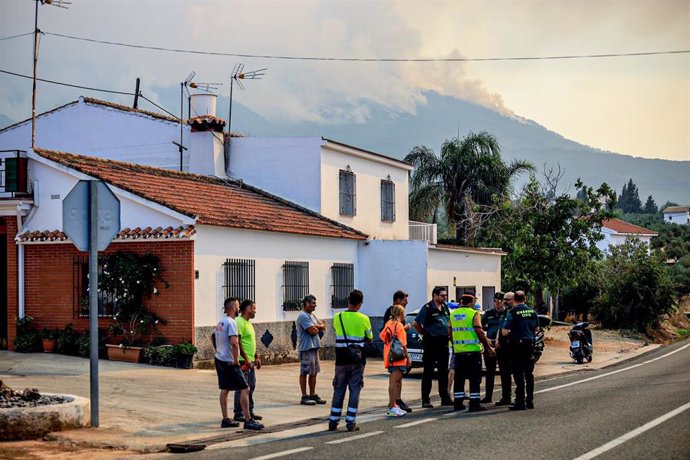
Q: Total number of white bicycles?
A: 0